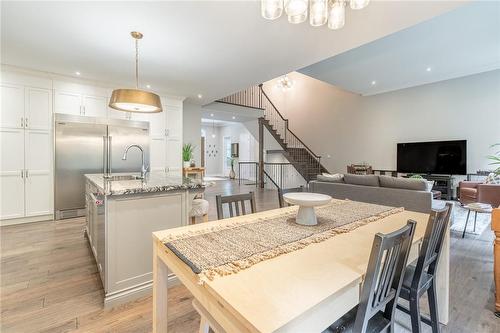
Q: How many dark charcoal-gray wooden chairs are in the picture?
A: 4